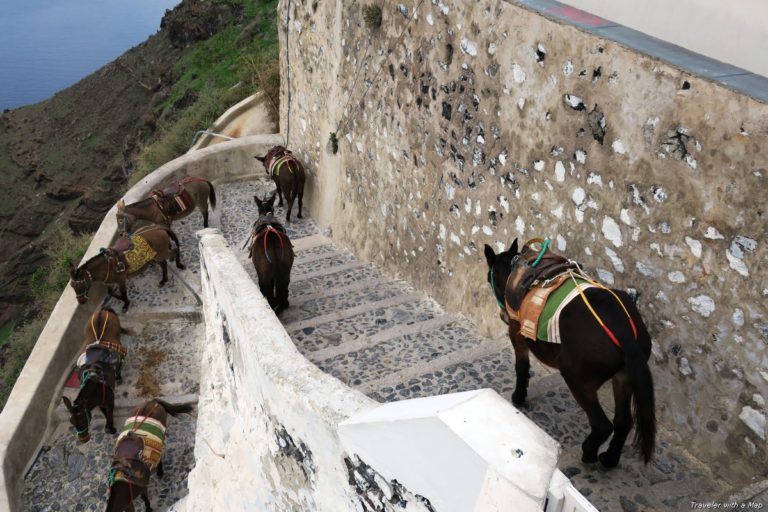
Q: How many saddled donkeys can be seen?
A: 7